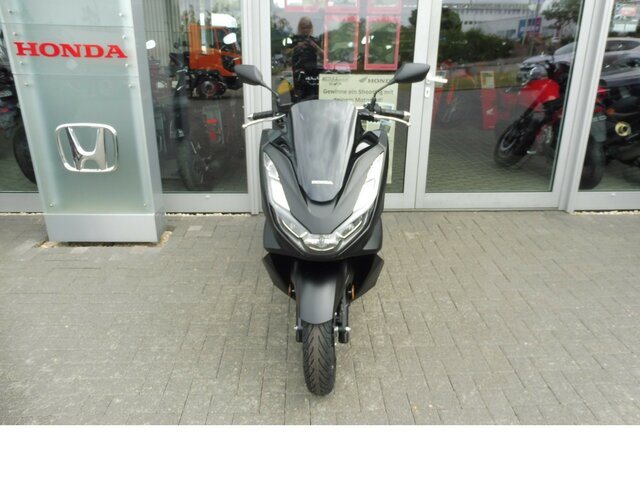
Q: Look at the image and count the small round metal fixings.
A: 10